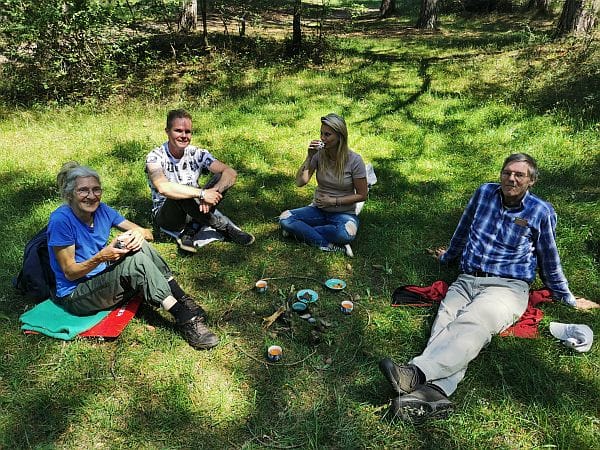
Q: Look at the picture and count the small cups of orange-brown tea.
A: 3